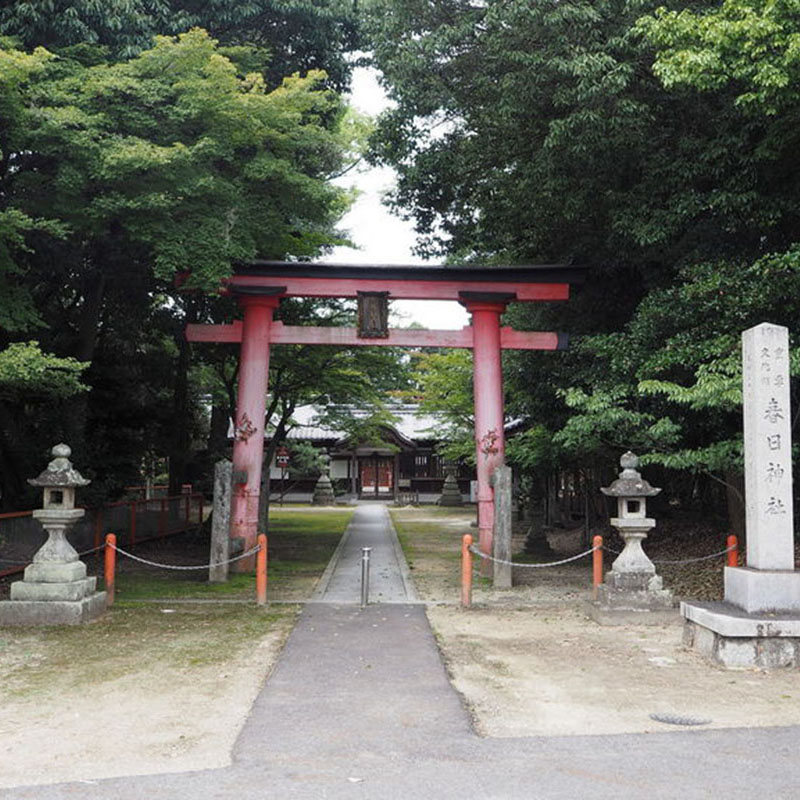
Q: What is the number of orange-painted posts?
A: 5